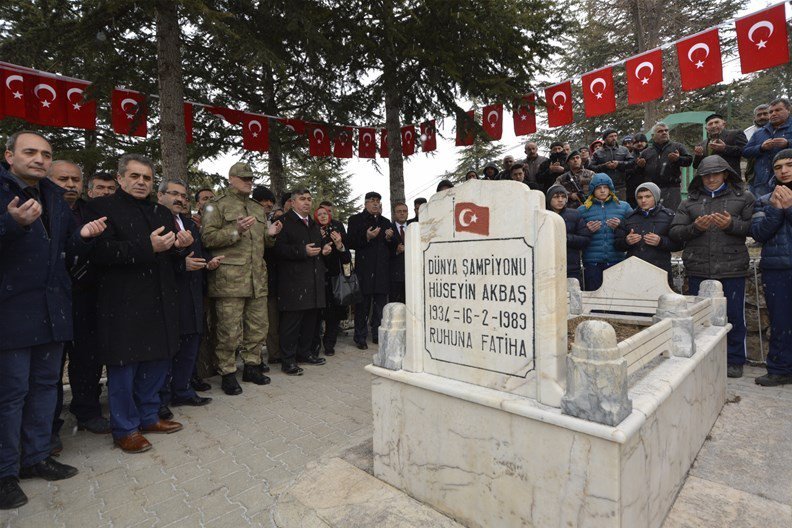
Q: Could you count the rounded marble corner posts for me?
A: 5